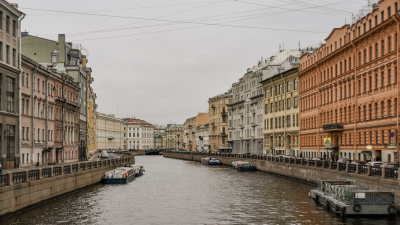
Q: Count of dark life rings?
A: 2